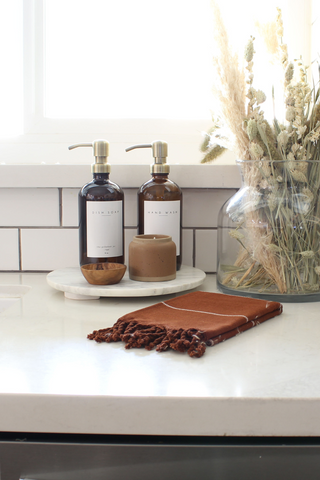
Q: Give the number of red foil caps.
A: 0